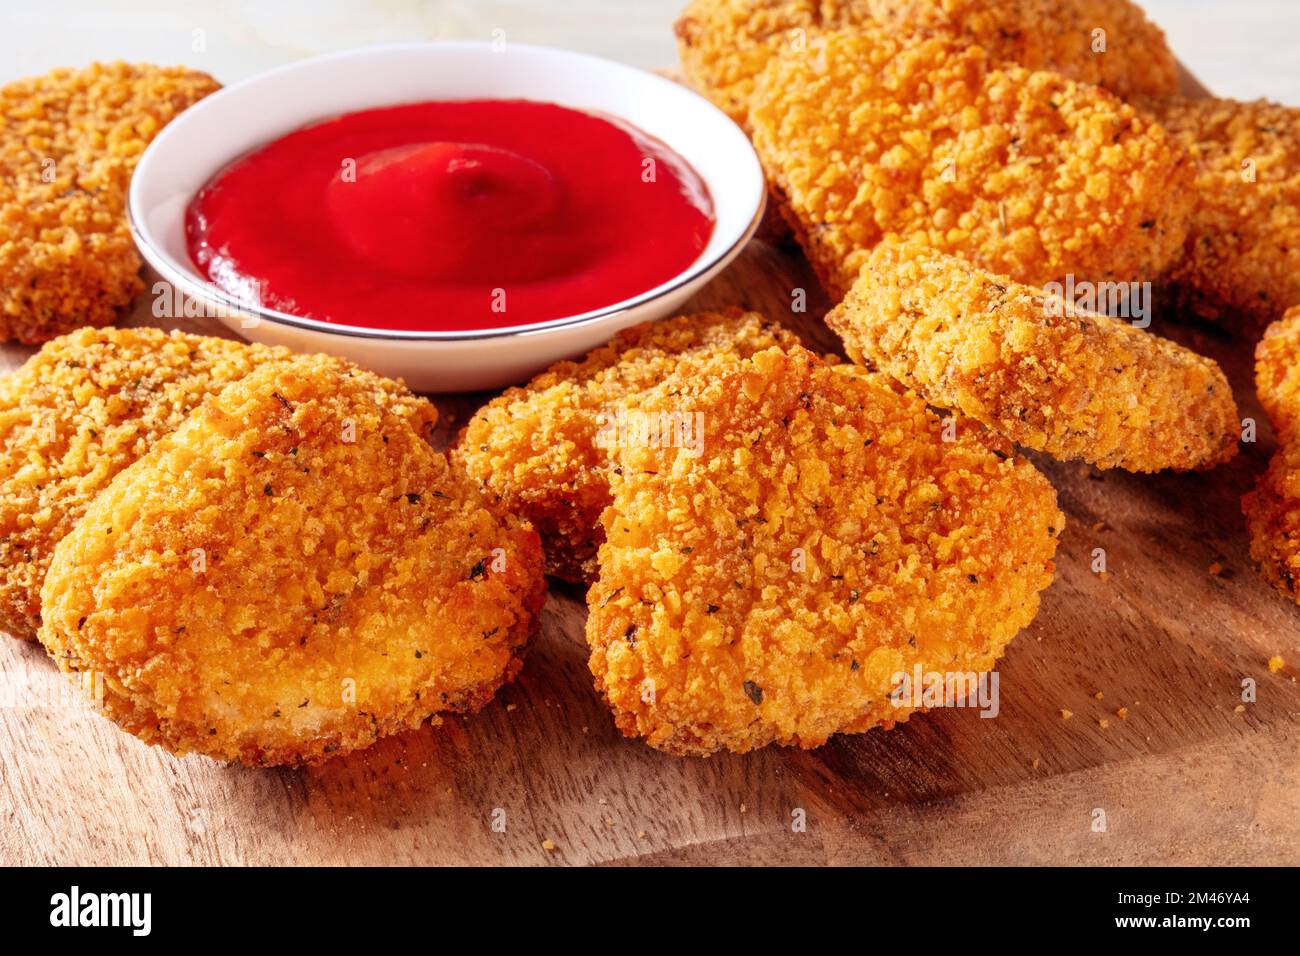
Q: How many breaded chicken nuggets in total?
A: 11